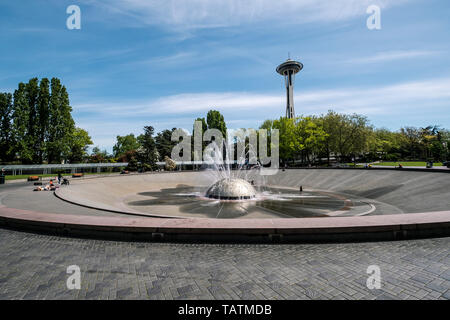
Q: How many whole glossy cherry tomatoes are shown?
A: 0